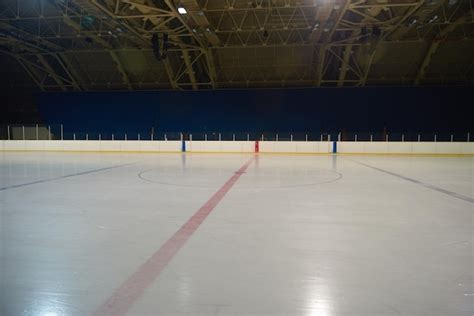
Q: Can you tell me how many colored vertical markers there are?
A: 3